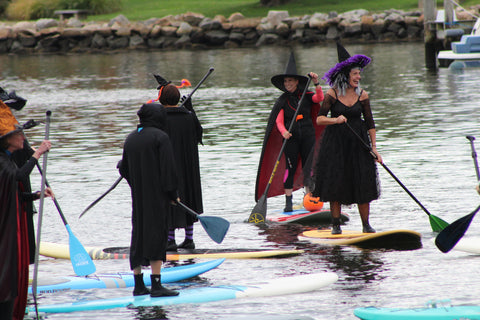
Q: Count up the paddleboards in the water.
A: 7